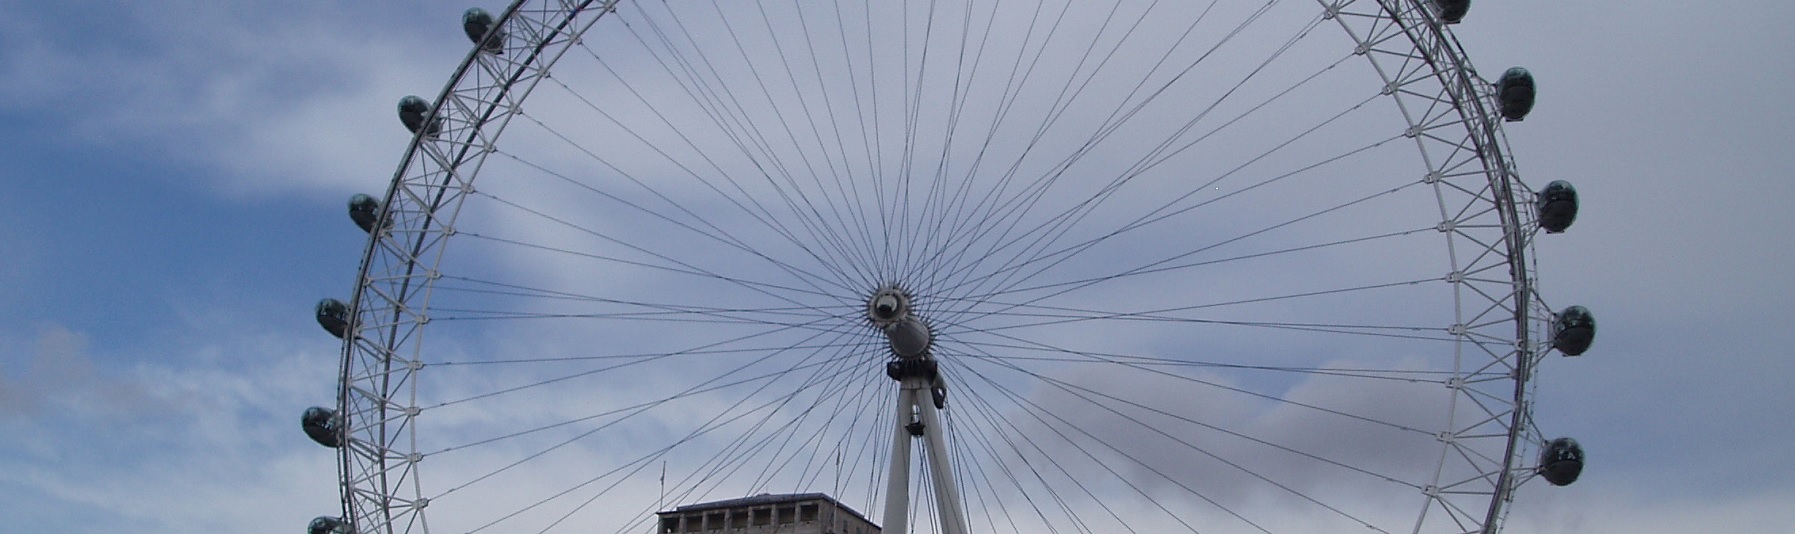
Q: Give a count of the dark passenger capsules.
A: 11